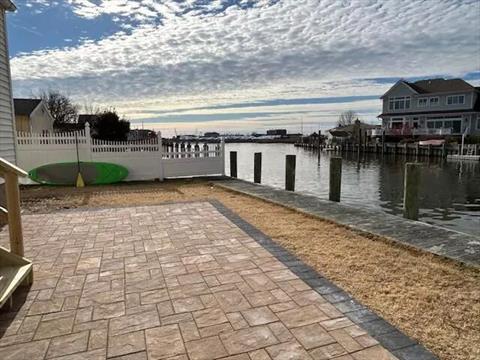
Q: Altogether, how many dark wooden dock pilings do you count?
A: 5